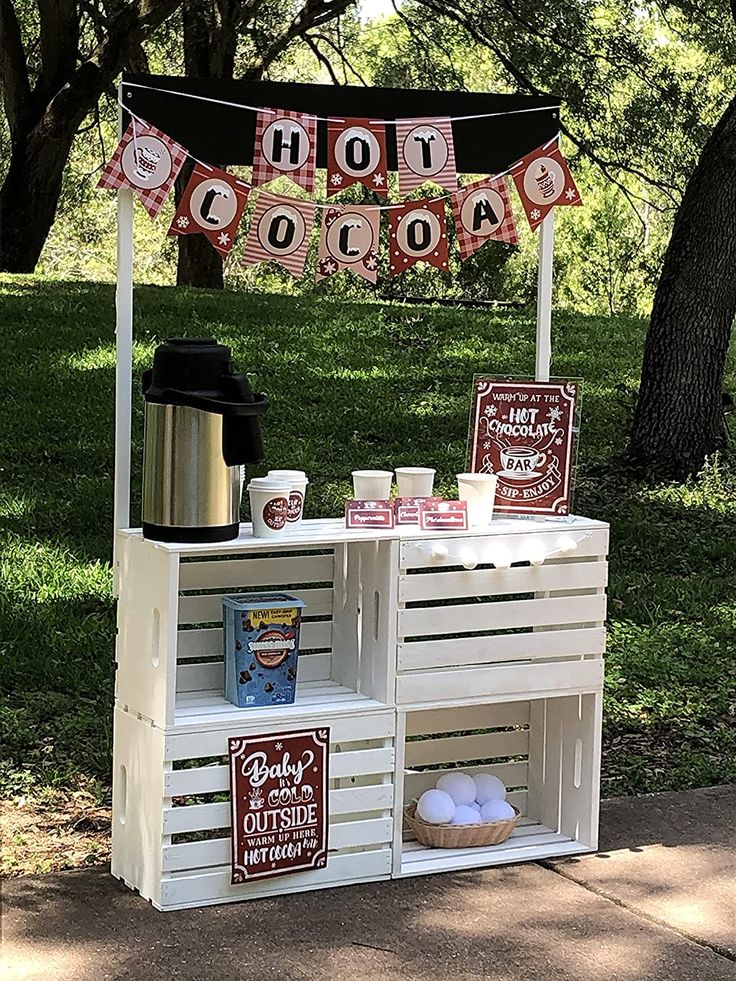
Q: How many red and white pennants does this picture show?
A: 10